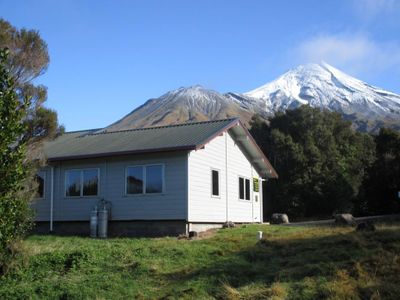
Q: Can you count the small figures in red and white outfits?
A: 0